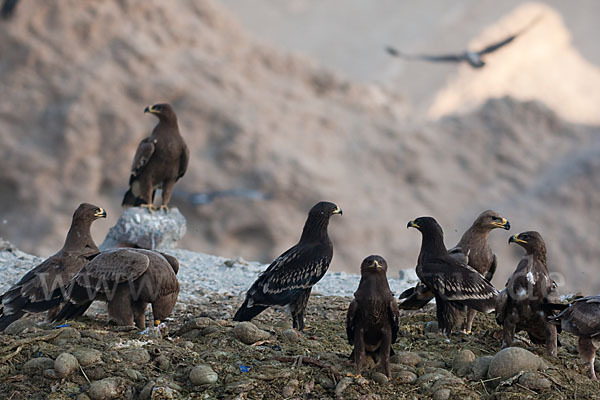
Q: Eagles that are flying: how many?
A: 1